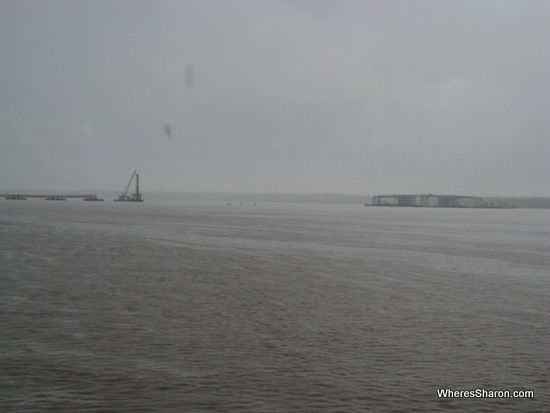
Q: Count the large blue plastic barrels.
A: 0